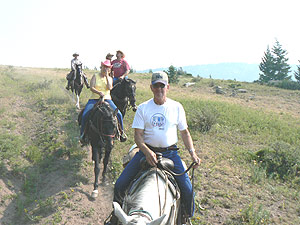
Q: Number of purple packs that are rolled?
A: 0